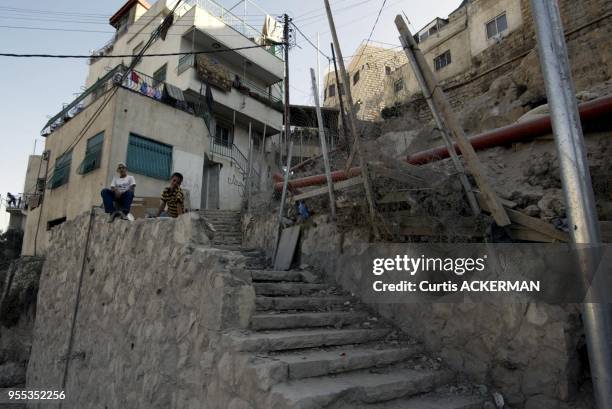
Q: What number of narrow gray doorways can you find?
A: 1